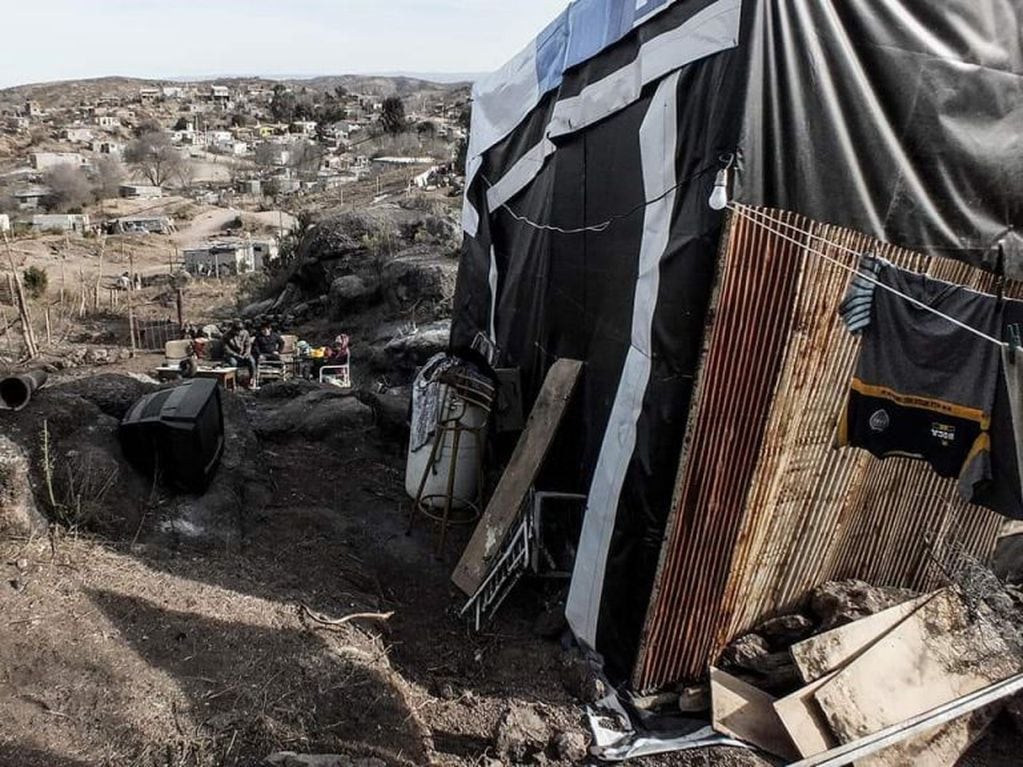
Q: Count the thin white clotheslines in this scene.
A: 2